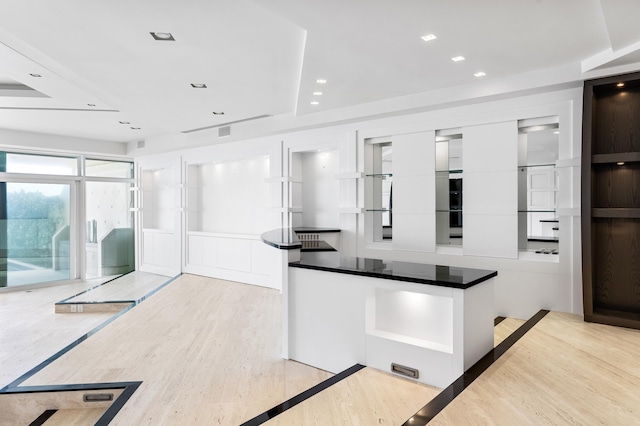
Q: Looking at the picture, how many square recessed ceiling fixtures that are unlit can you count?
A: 7